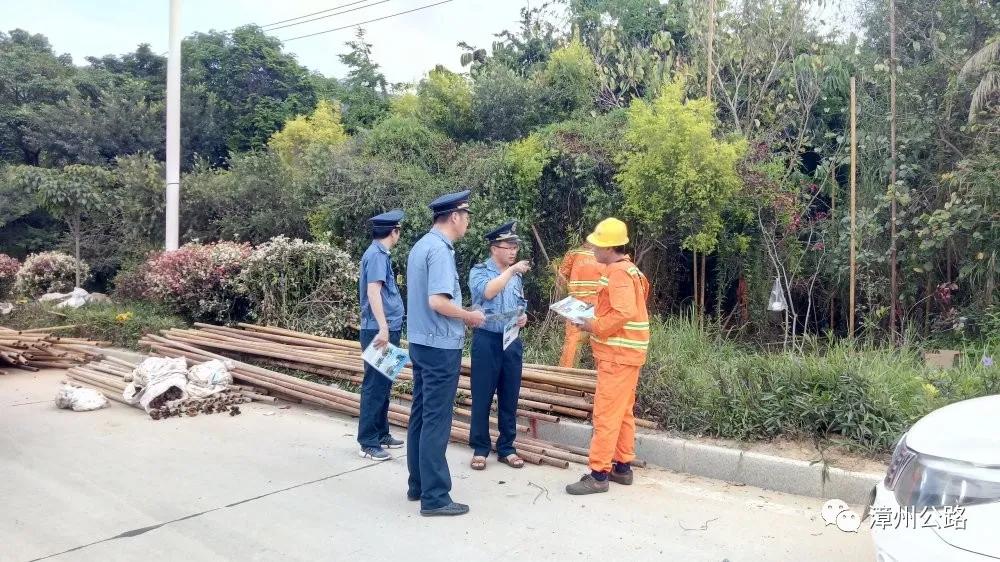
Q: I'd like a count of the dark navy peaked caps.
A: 3